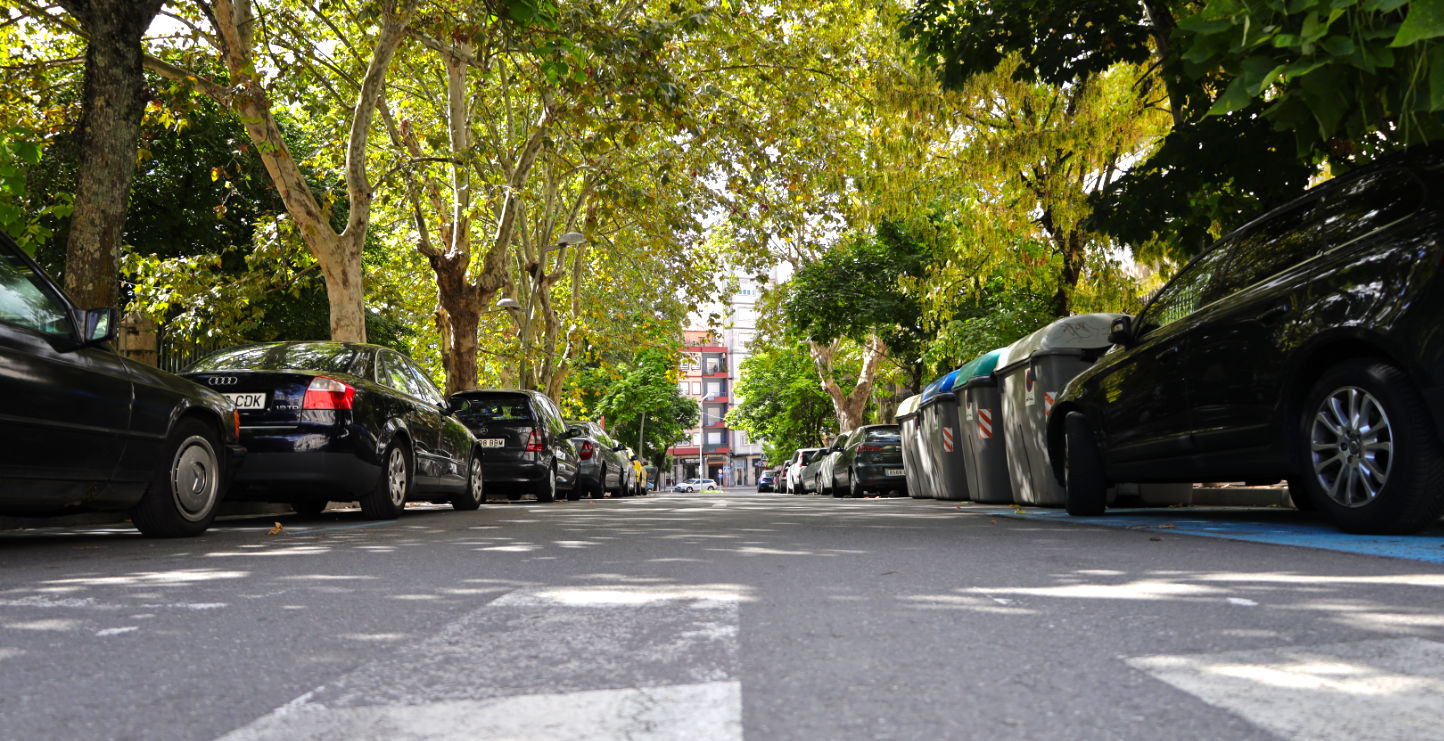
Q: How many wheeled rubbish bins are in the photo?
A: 4